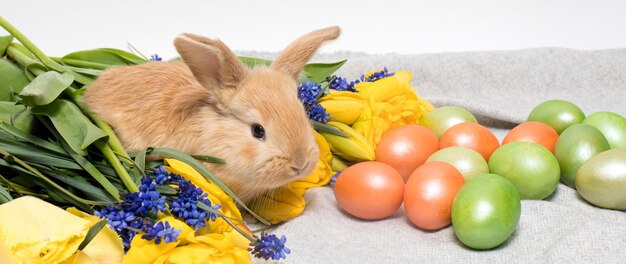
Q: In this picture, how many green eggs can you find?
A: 8